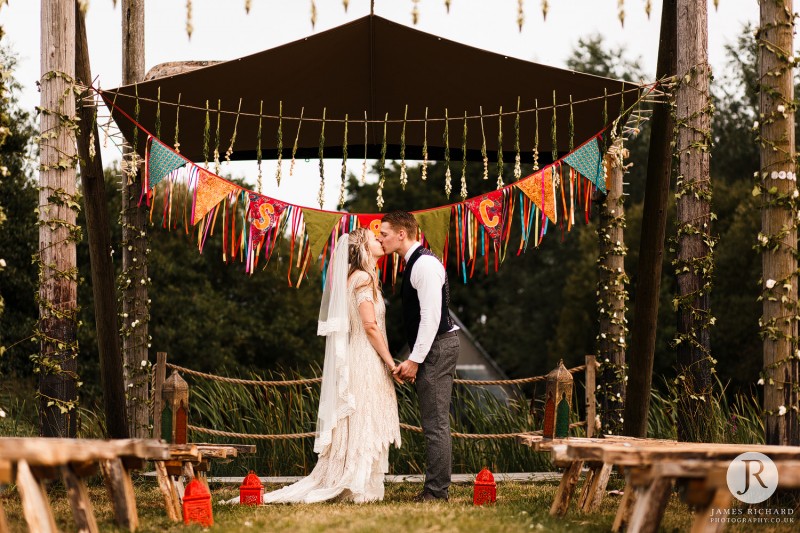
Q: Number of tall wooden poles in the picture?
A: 7